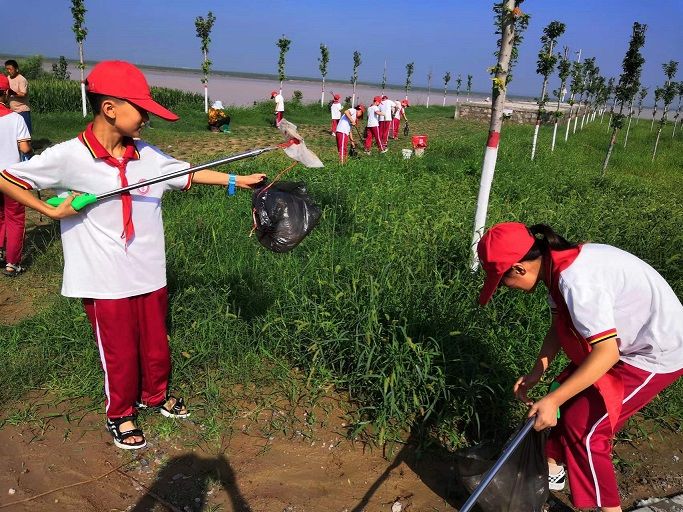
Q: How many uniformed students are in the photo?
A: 9